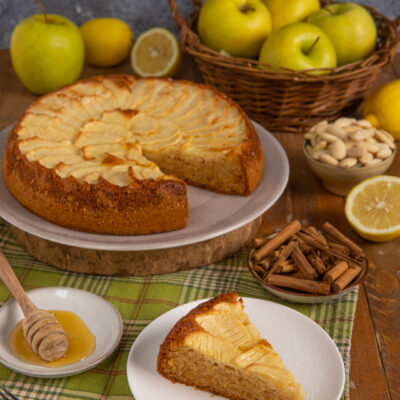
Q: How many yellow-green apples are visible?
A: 5